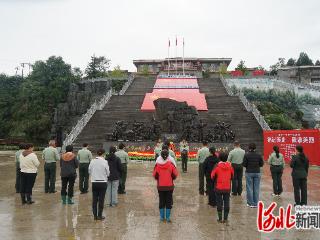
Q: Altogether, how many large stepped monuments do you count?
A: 1